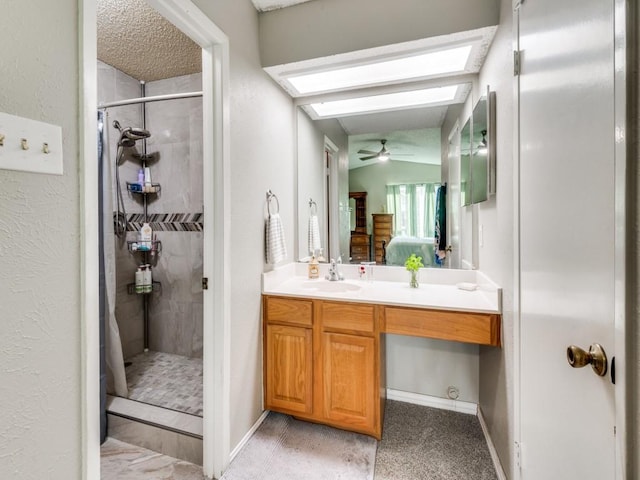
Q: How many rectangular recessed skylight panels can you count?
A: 2